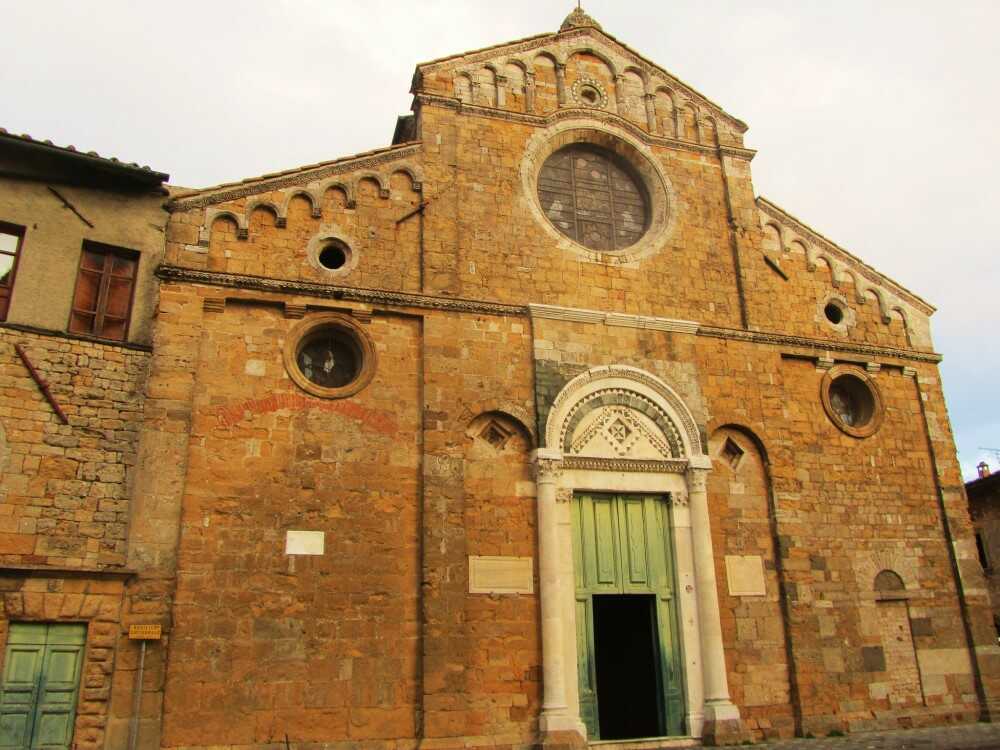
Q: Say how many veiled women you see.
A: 0